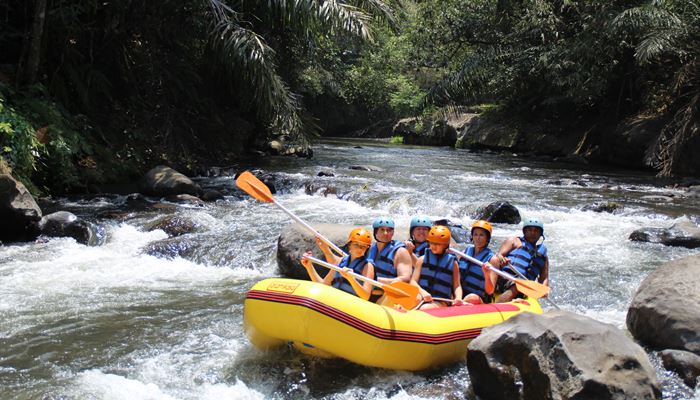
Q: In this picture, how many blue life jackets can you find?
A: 6